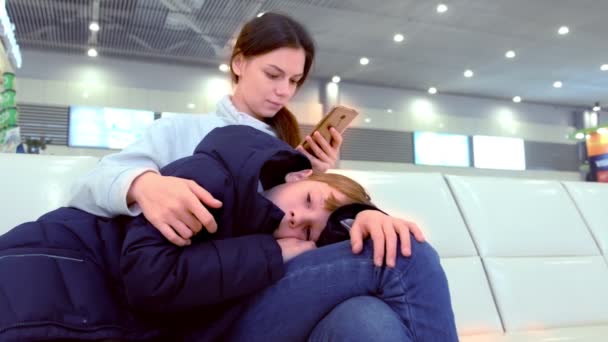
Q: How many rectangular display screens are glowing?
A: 3